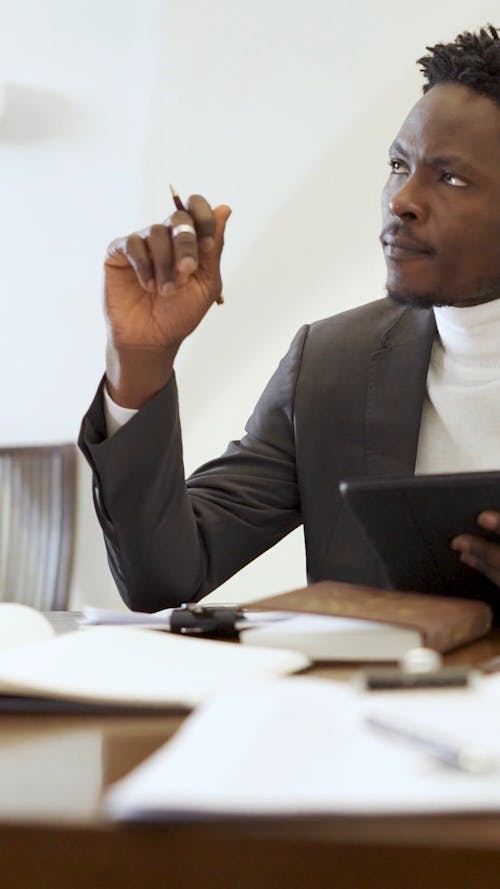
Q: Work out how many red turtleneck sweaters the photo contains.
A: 0